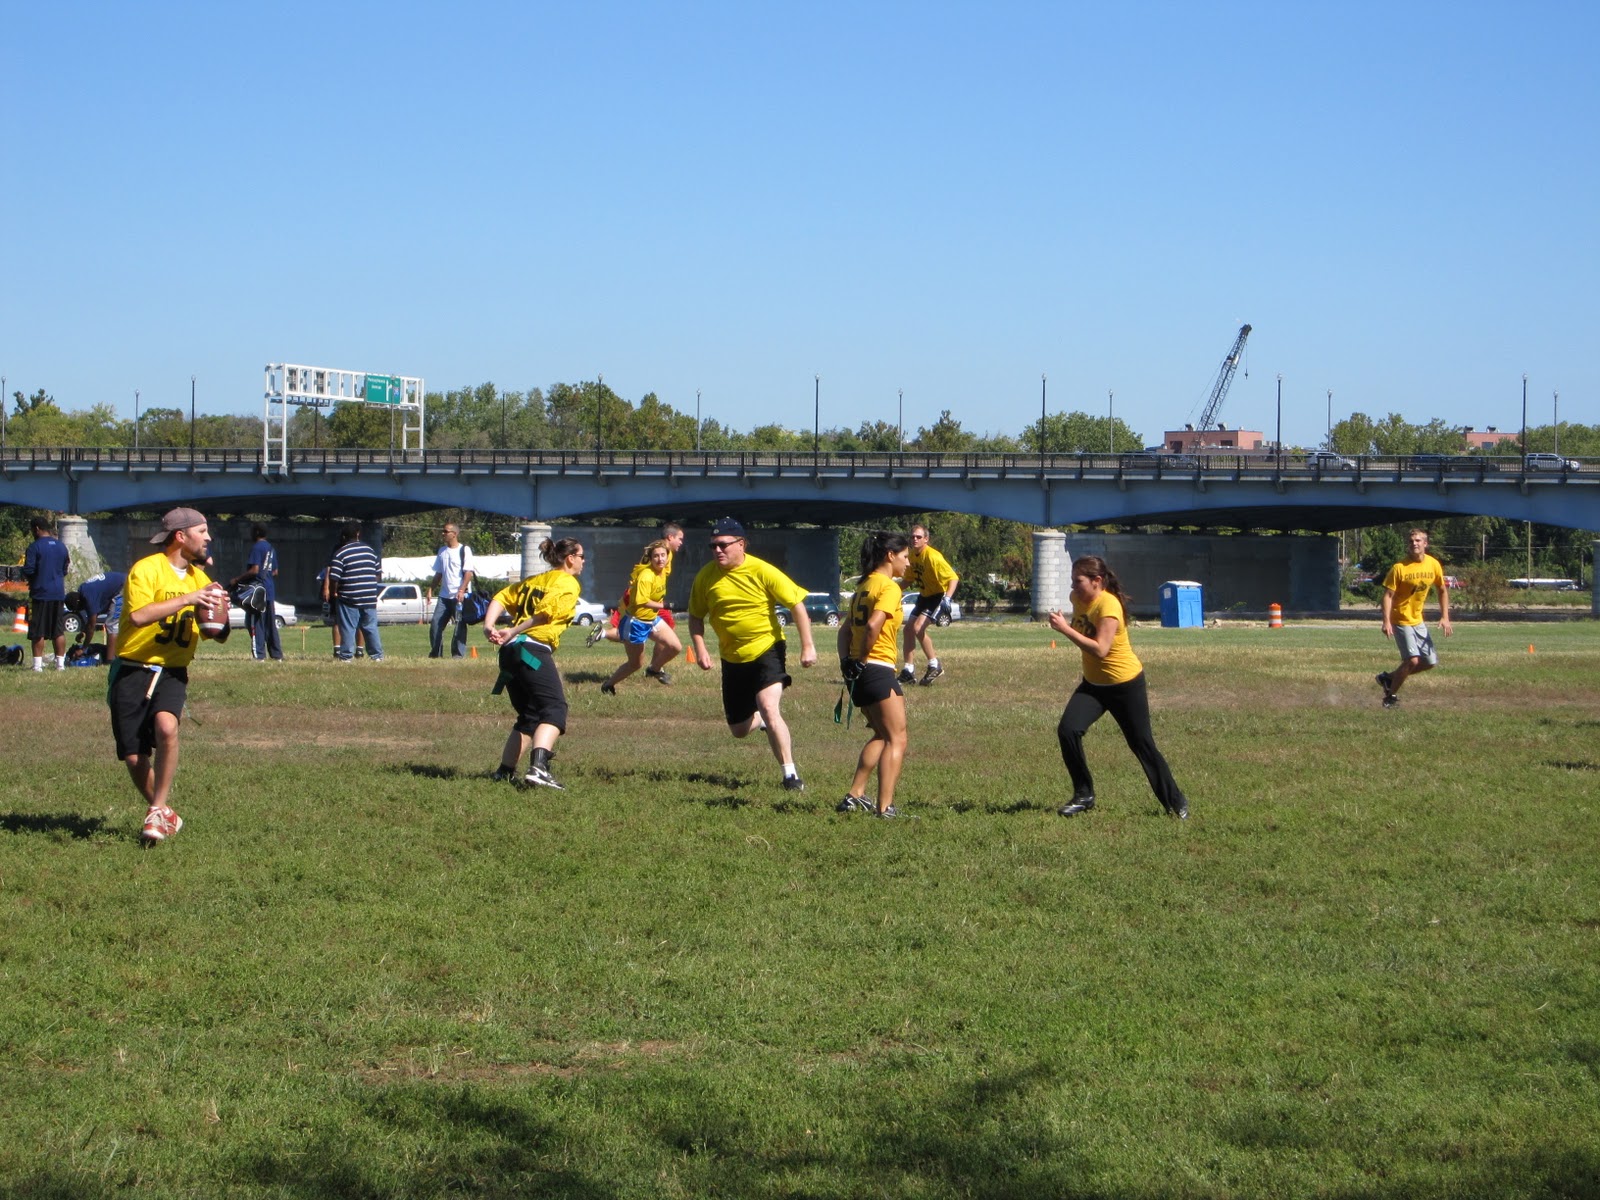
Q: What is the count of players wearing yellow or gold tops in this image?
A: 9